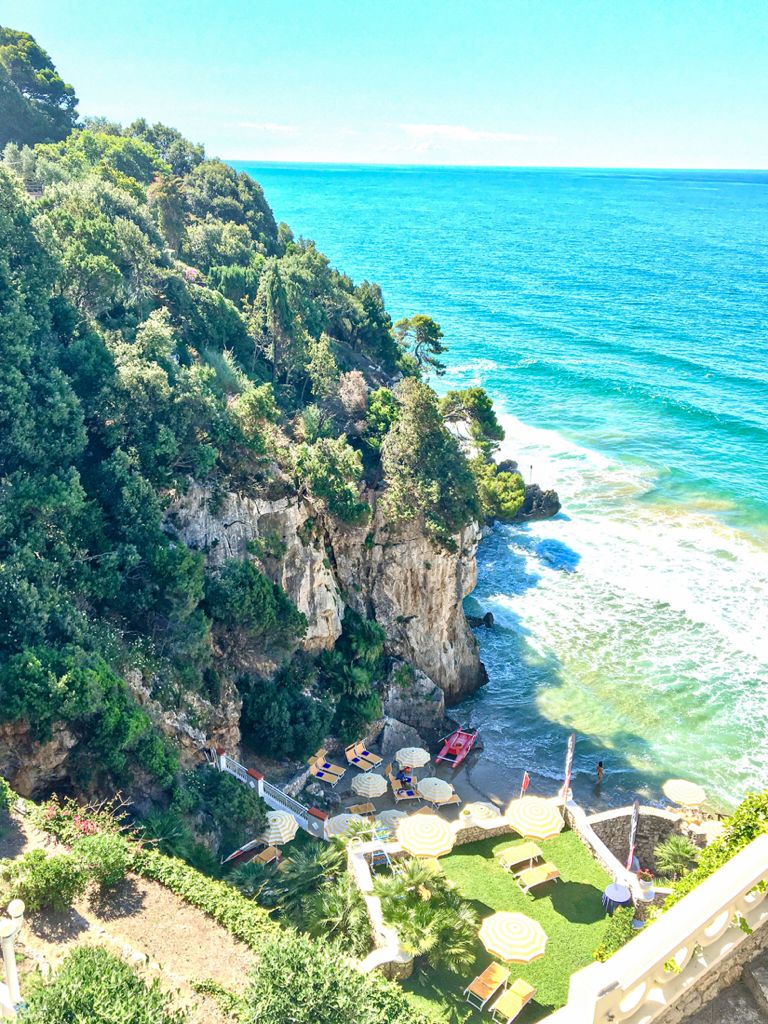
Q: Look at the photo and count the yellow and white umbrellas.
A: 11